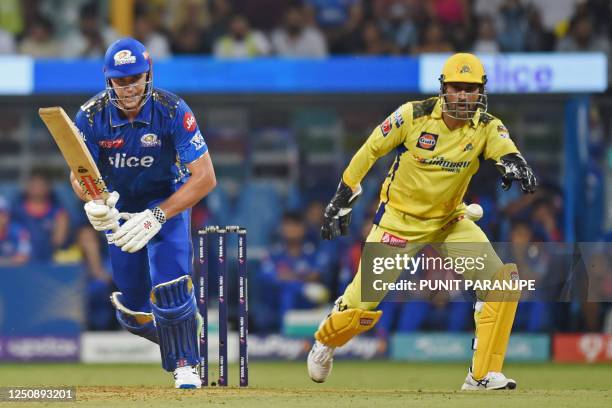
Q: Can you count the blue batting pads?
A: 2